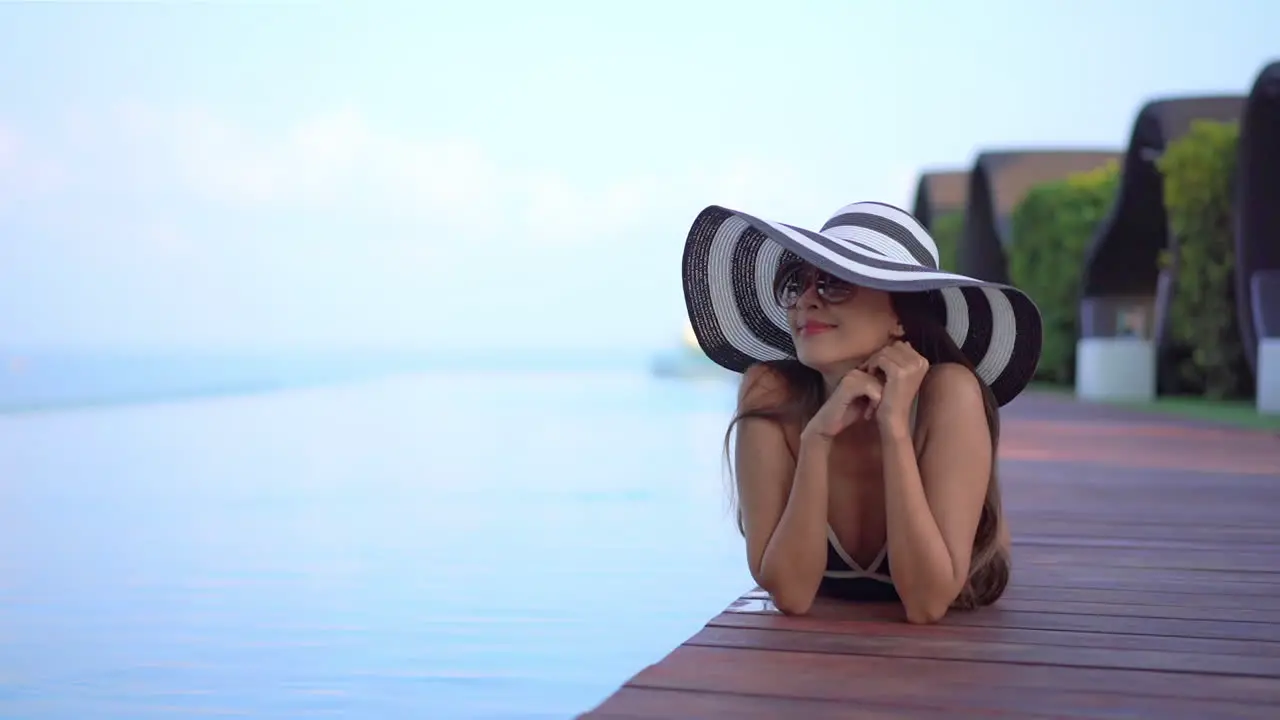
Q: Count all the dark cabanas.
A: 4